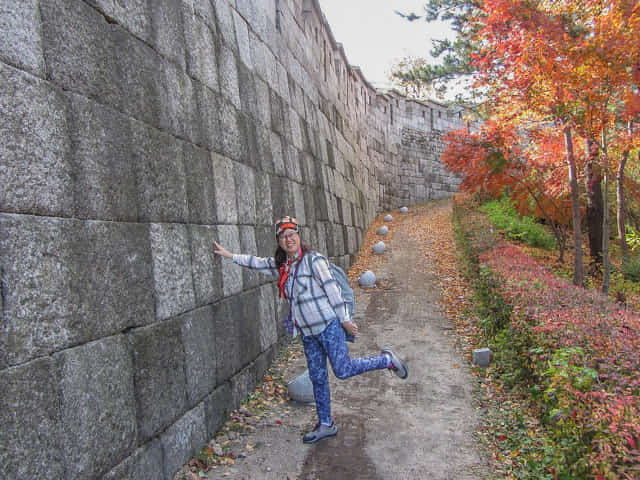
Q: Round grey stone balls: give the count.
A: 6